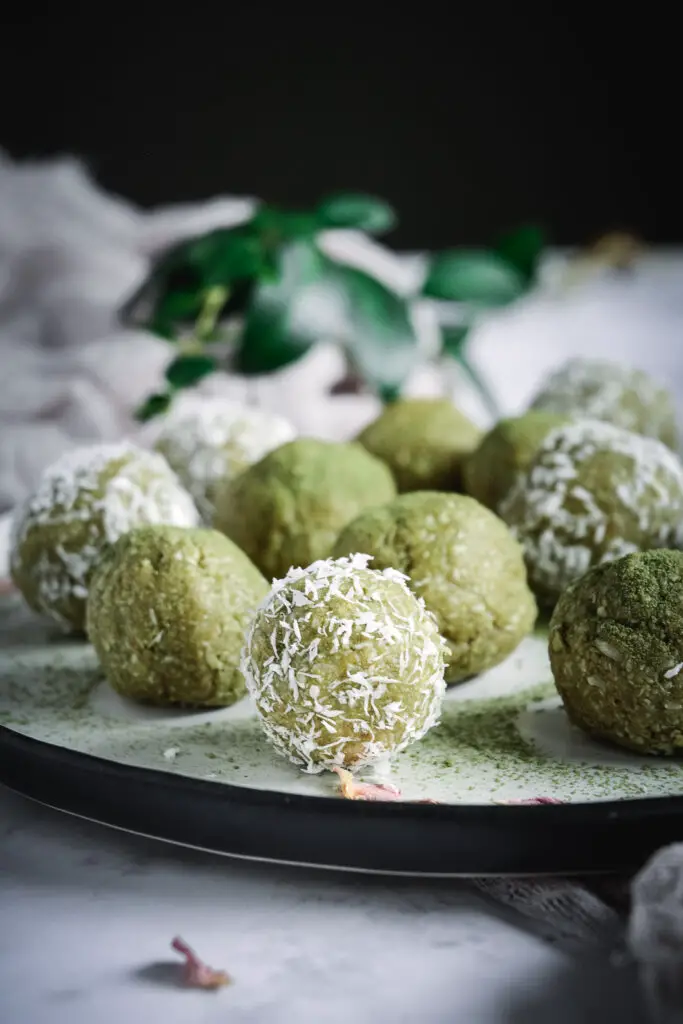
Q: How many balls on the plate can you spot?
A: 11